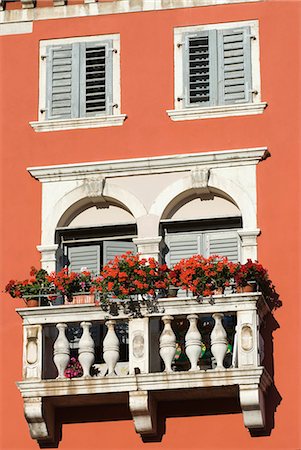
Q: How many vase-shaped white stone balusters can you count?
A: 6